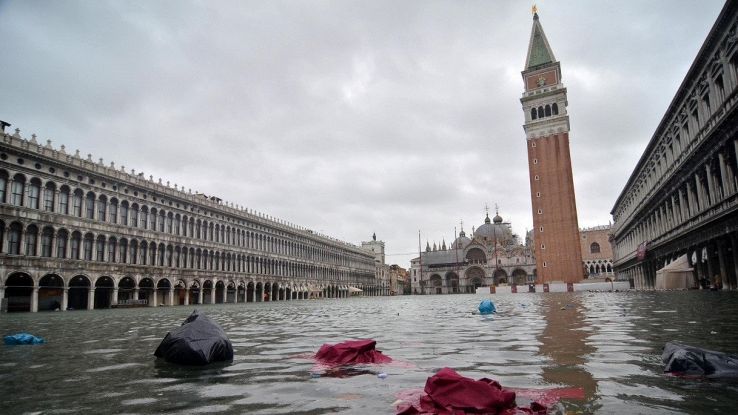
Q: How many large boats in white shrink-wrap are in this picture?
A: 0